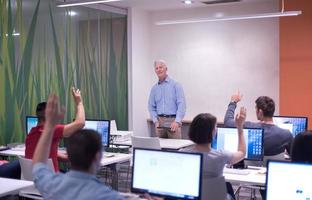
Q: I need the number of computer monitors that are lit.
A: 6